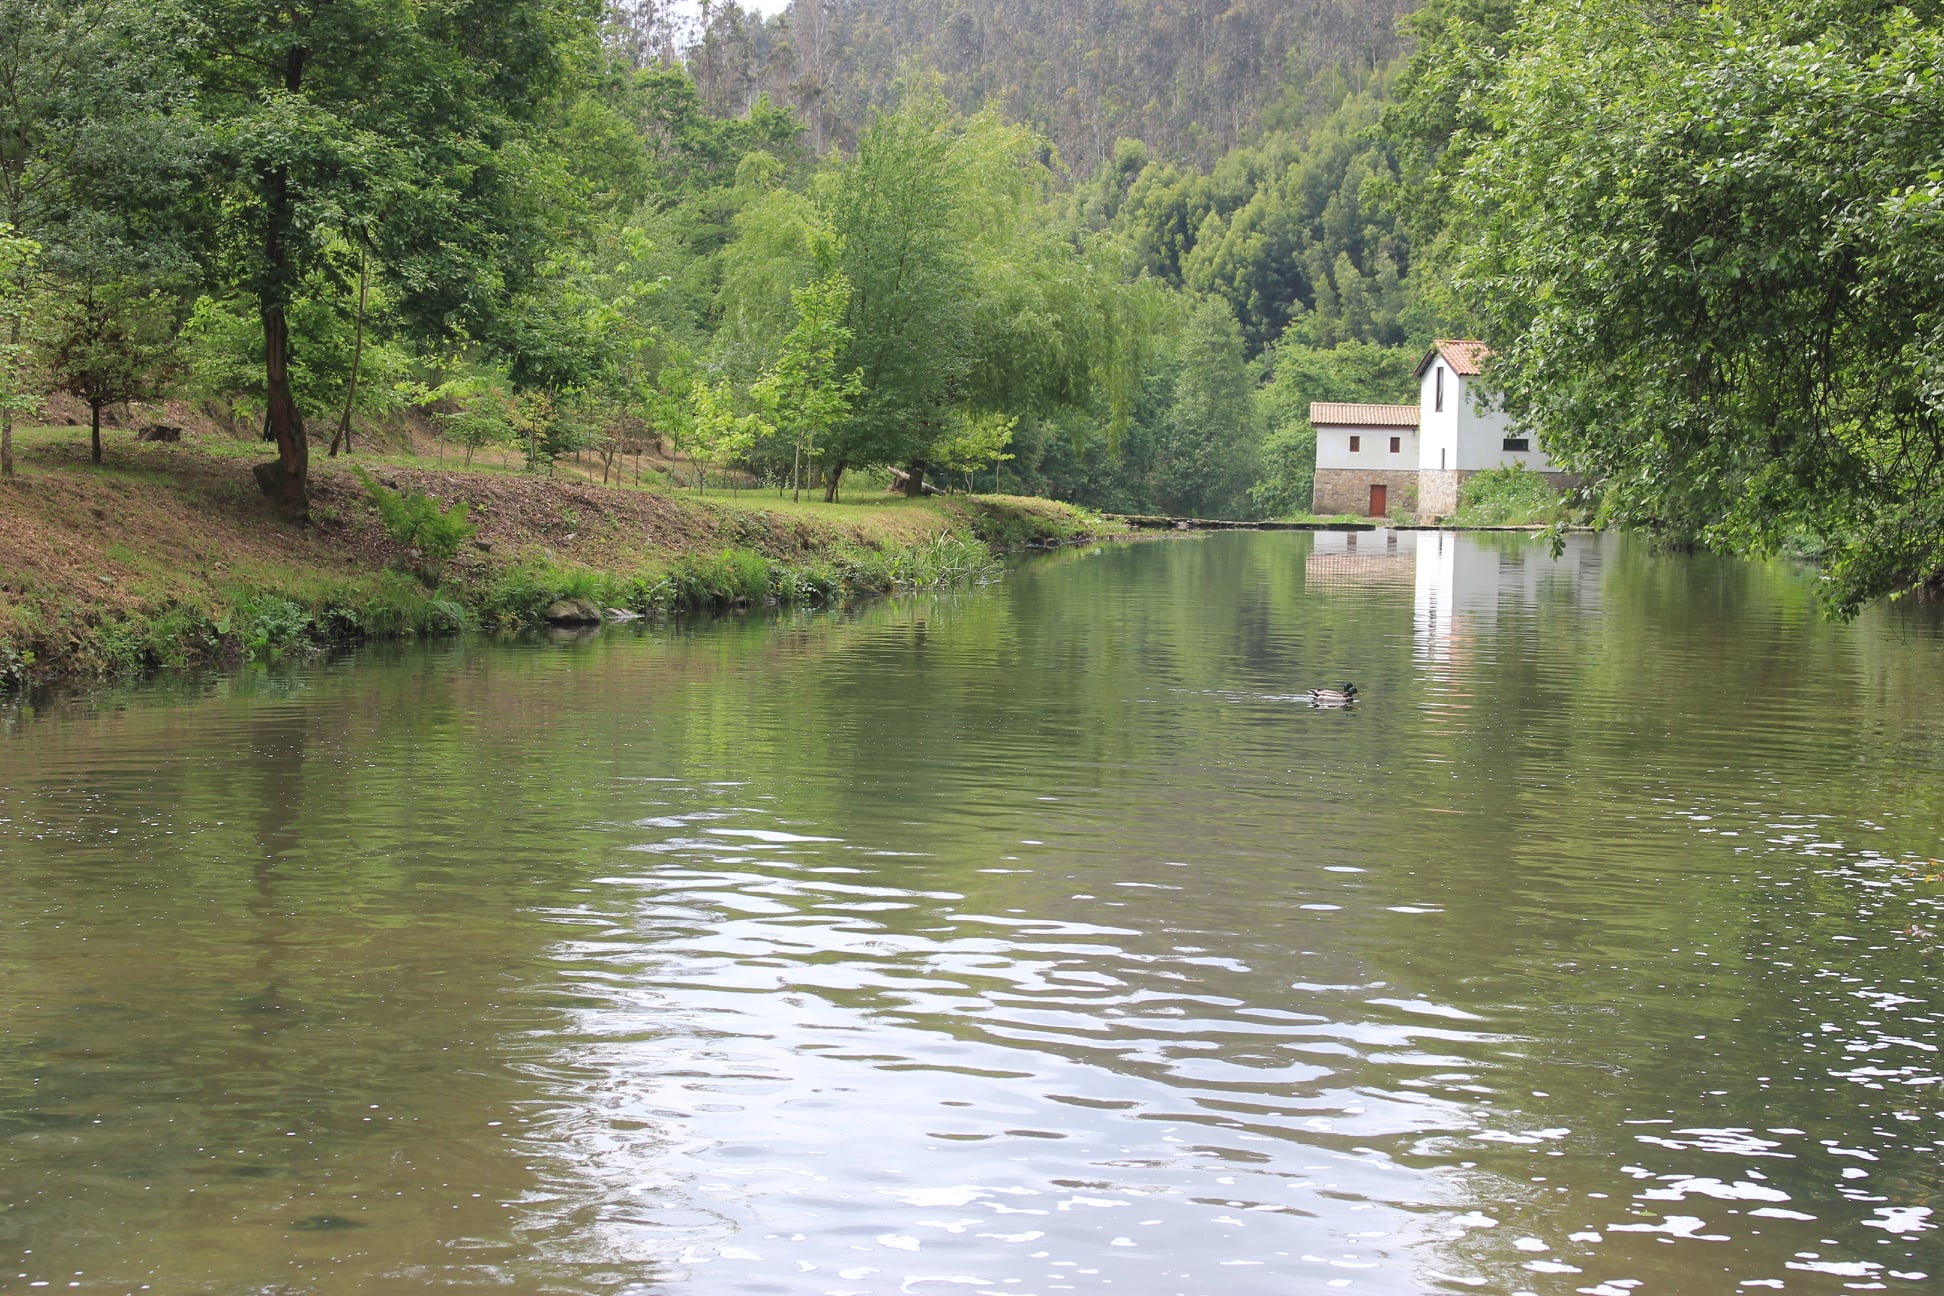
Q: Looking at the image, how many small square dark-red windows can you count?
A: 2